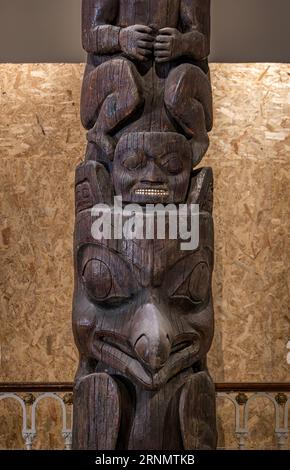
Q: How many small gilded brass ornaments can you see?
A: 4